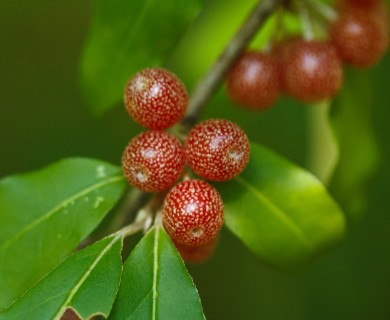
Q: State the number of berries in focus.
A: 4